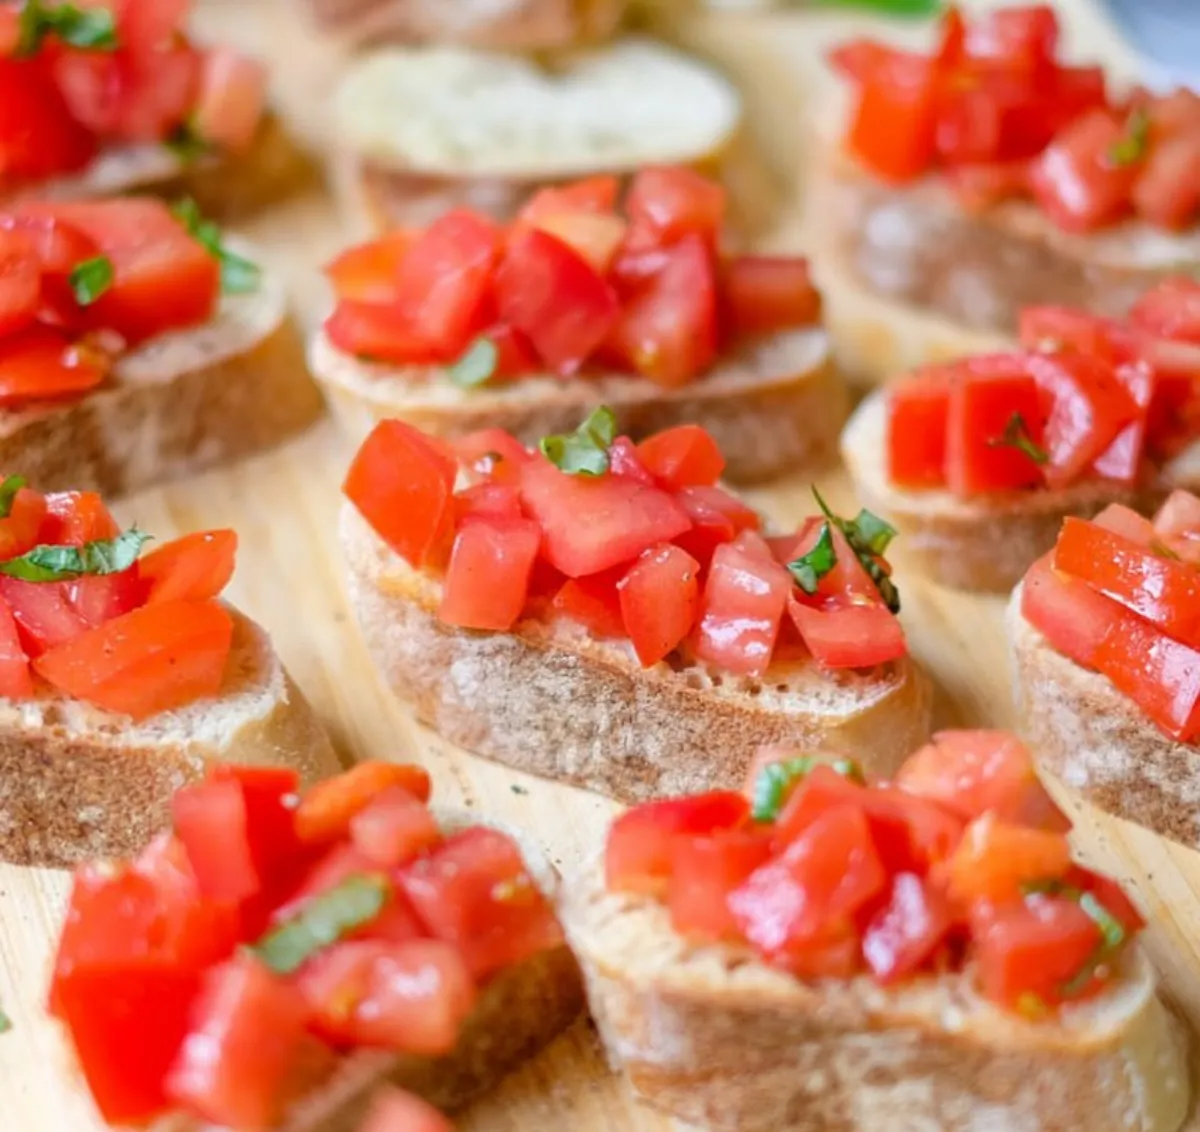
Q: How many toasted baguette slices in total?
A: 12